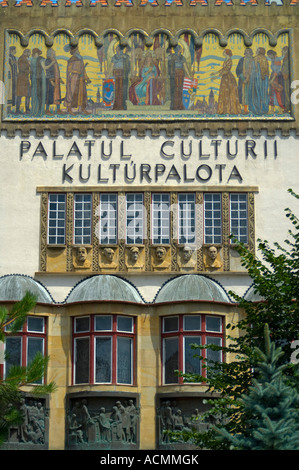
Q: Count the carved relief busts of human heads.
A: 6